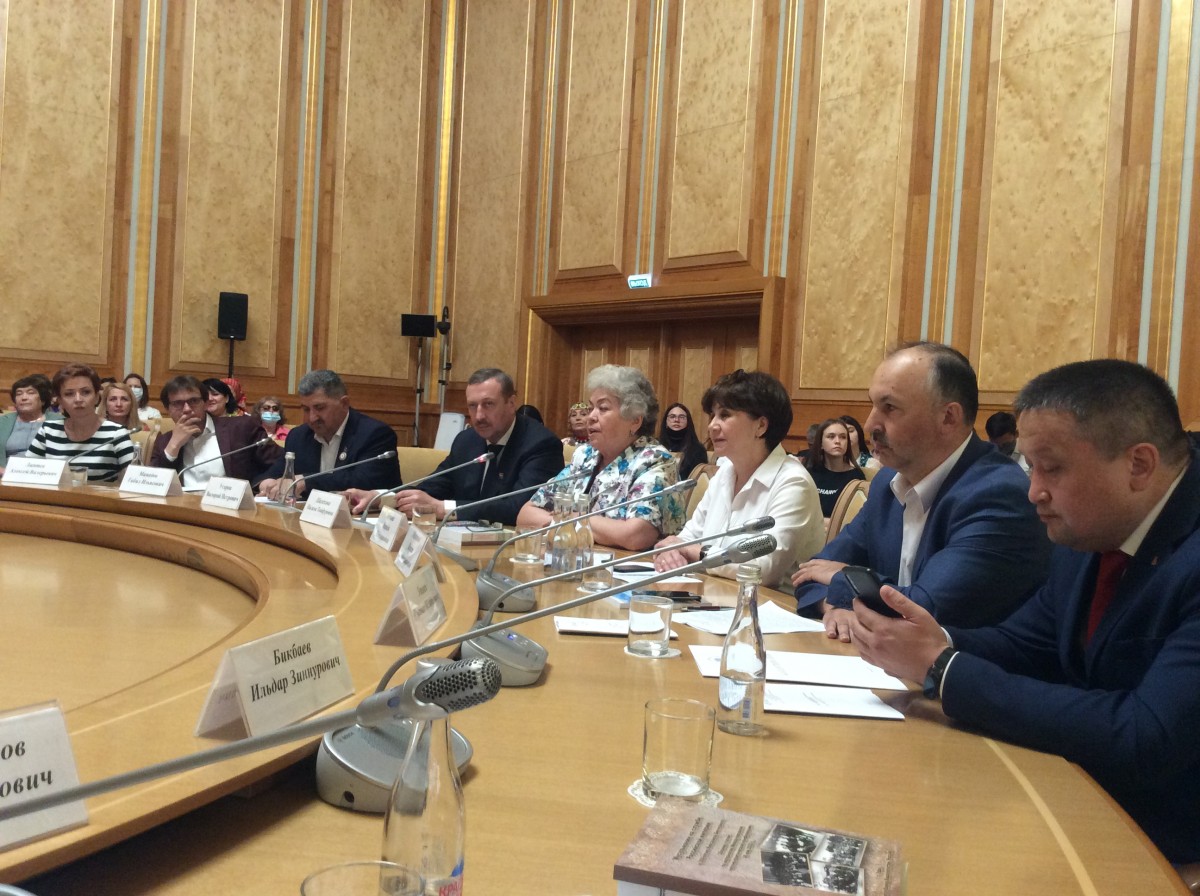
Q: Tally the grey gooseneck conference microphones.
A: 9